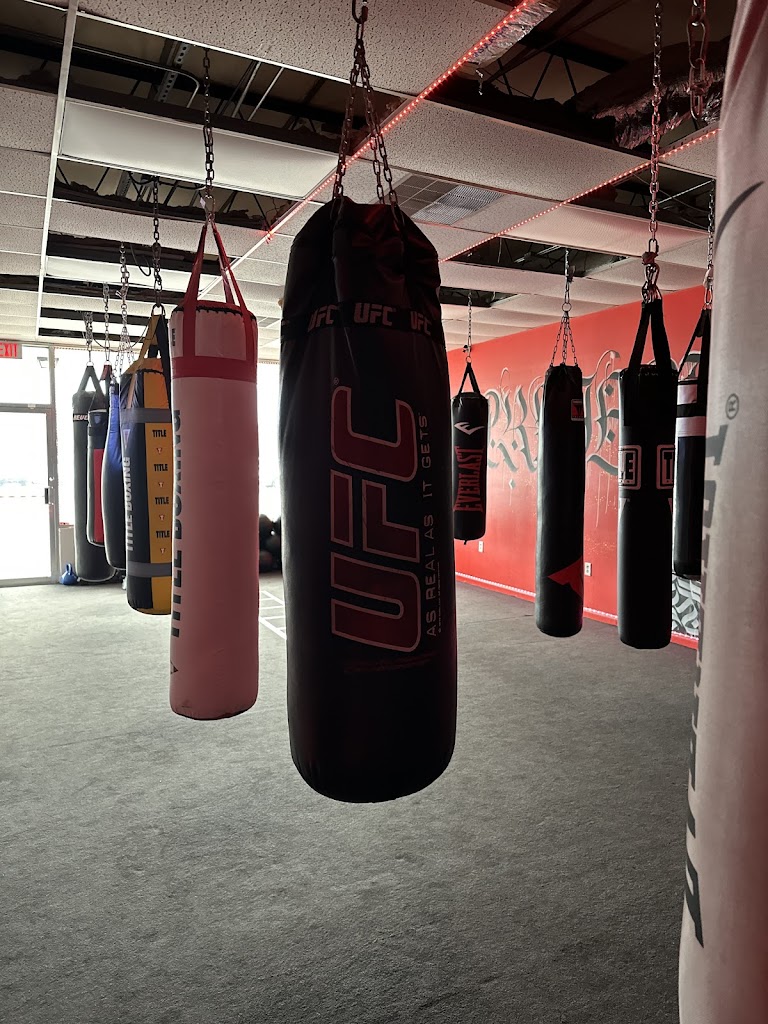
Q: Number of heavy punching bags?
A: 11